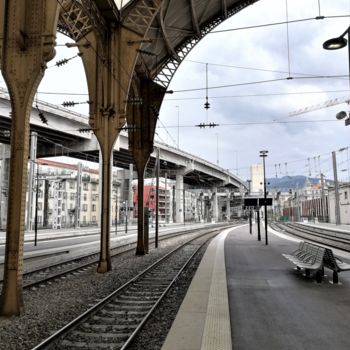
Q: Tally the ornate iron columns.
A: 3